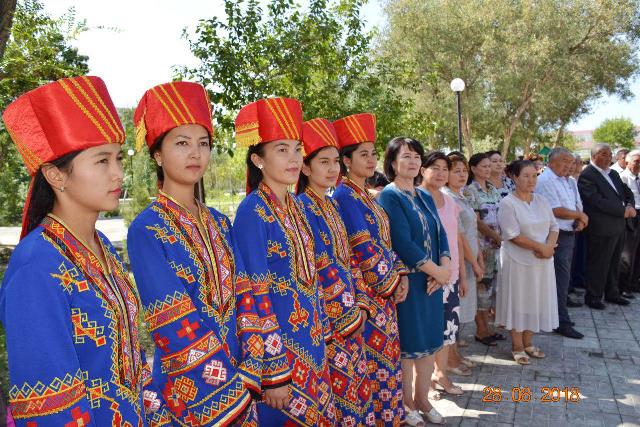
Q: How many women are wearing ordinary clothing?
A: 6